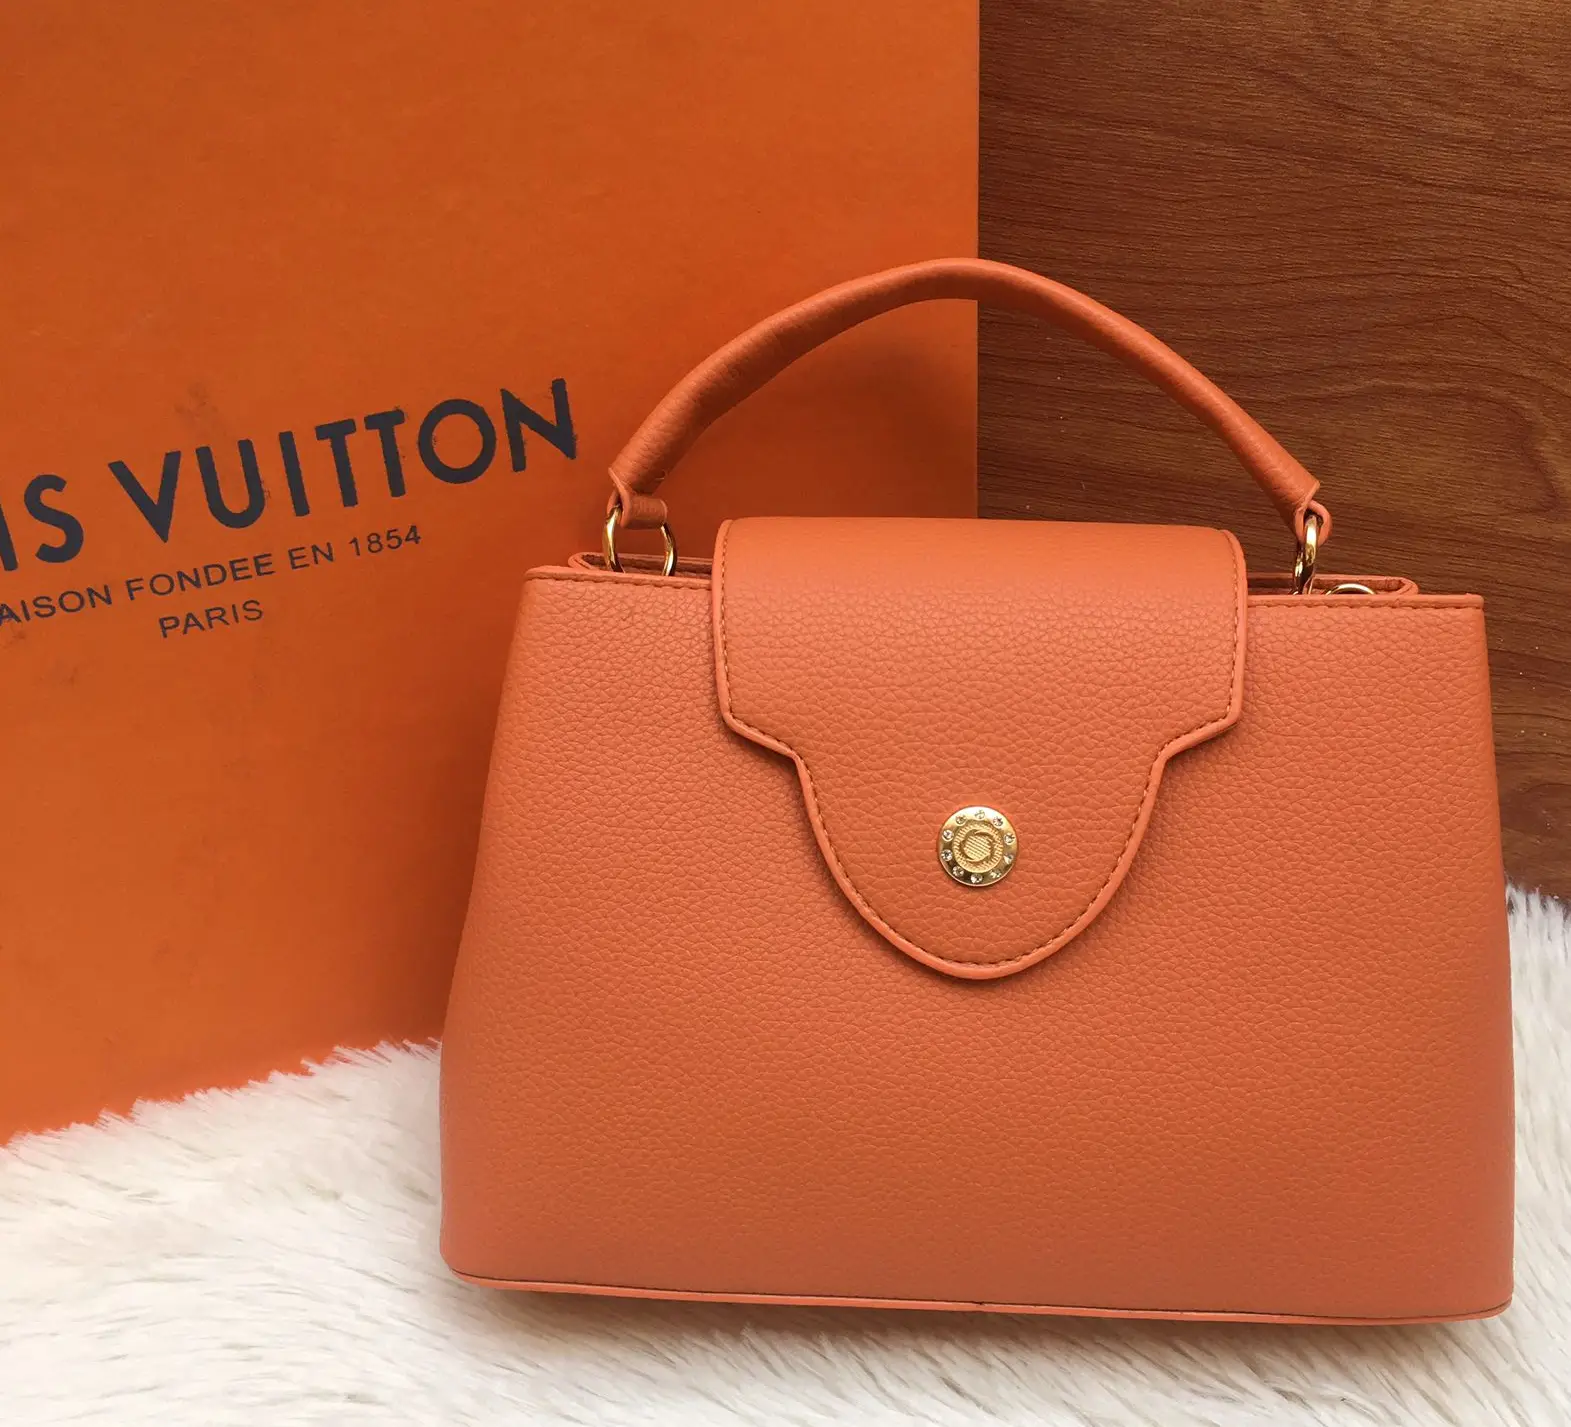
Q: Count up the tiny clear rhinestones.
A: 10